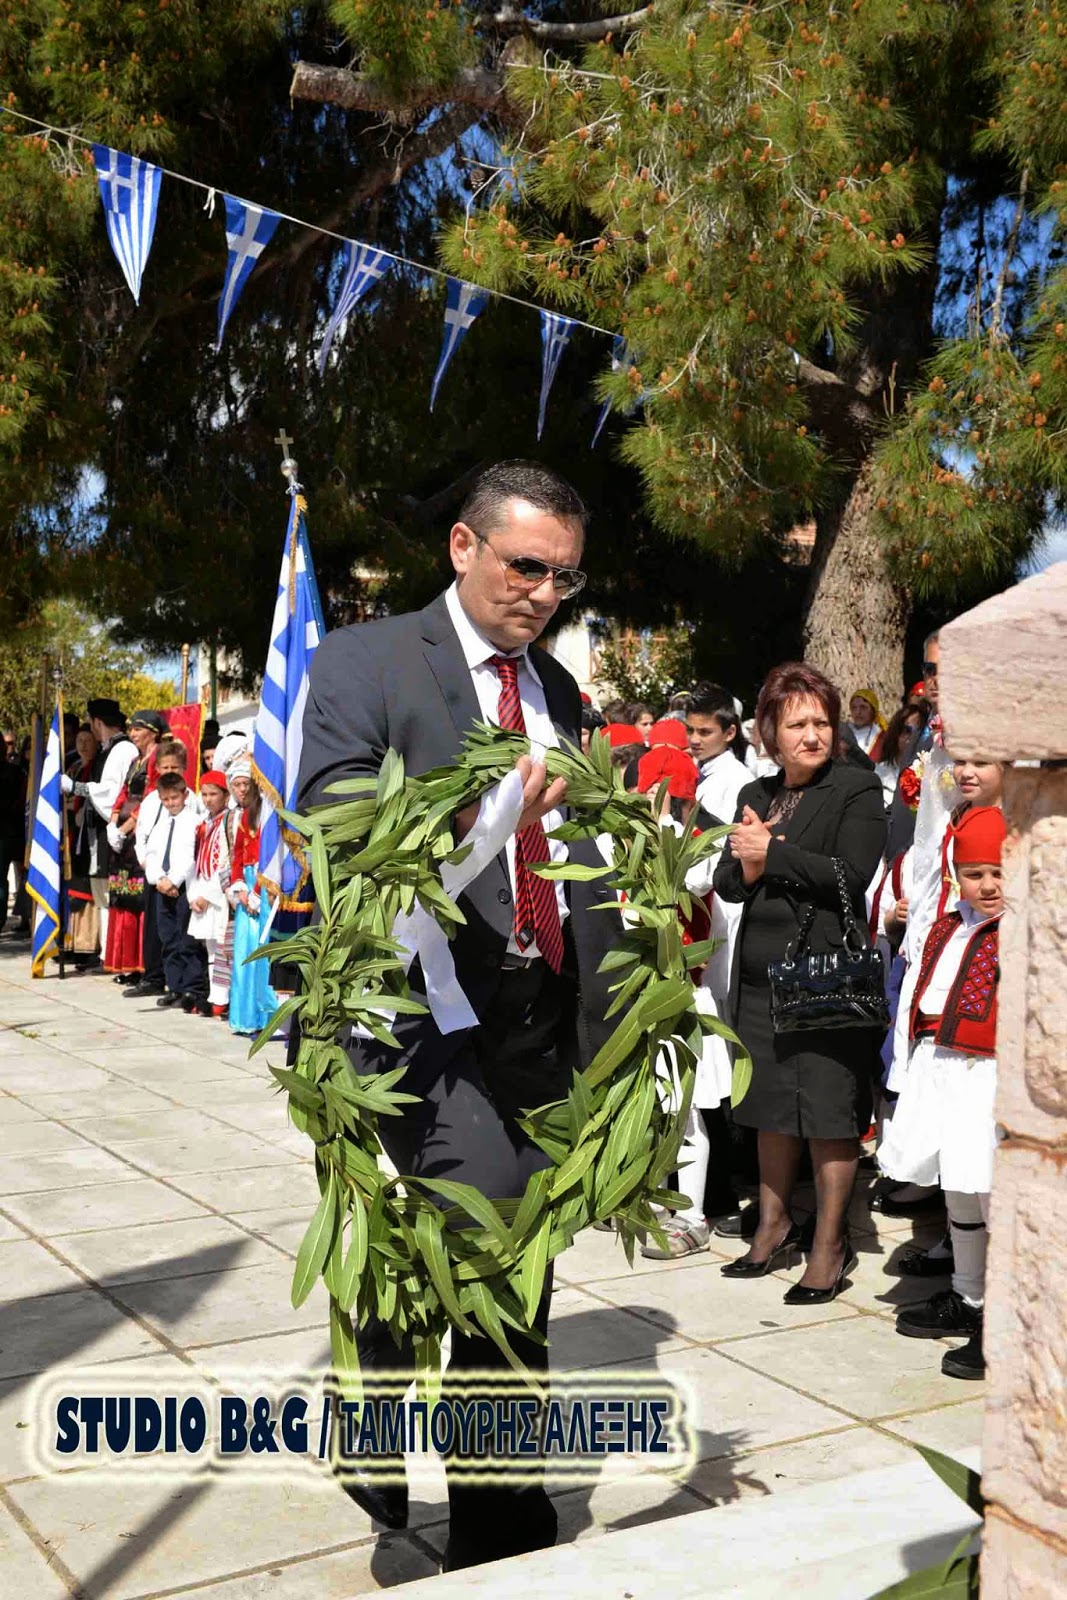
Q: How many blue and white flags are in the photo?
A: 8